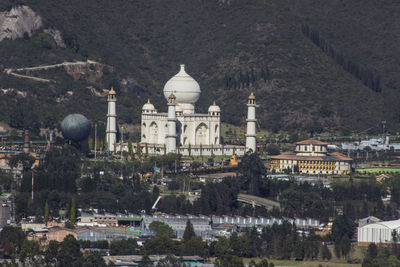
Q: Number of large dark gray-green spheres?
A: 1